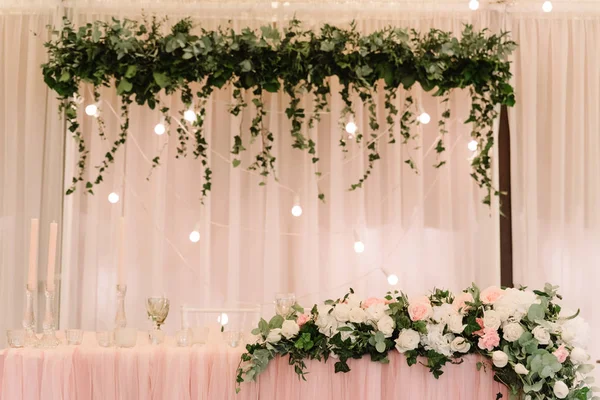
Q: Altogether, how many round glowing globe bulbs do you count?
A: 14